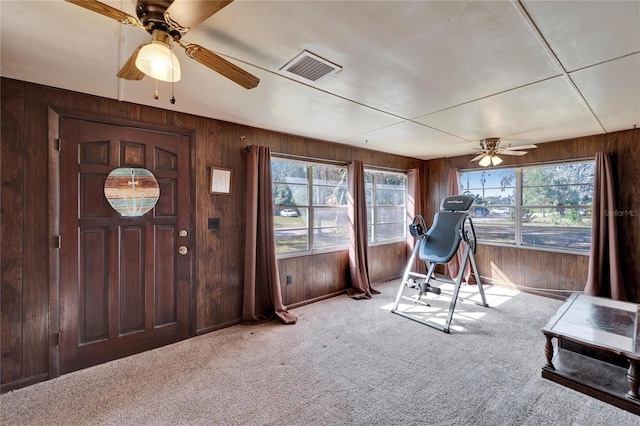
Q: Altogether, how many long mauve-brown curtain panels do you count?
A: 5